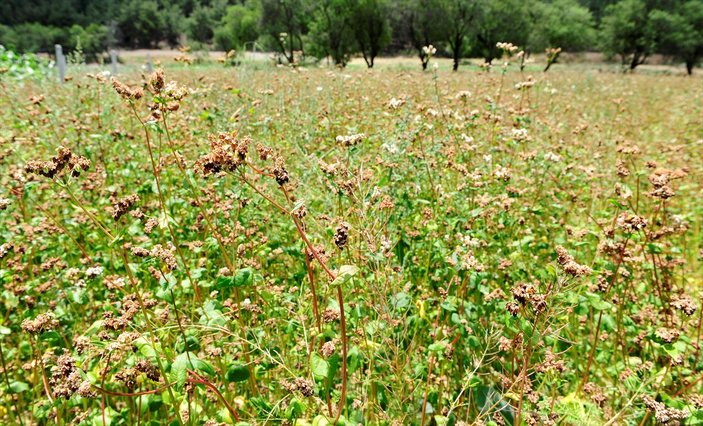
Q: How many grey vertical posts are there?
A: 3